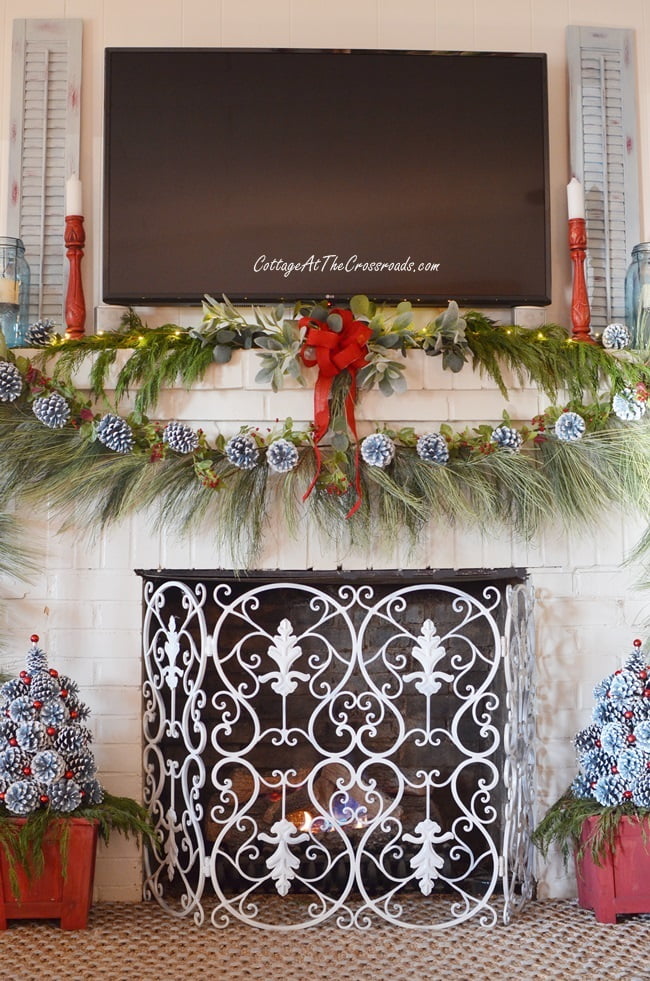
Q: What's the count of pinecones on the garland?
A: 11